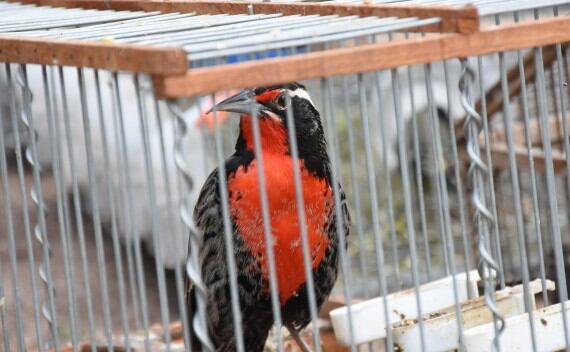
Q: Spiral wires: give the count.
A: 3